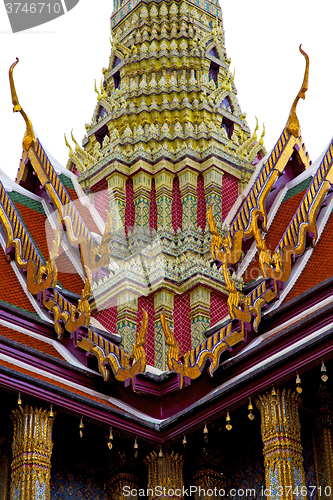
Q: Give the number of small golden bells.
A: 13